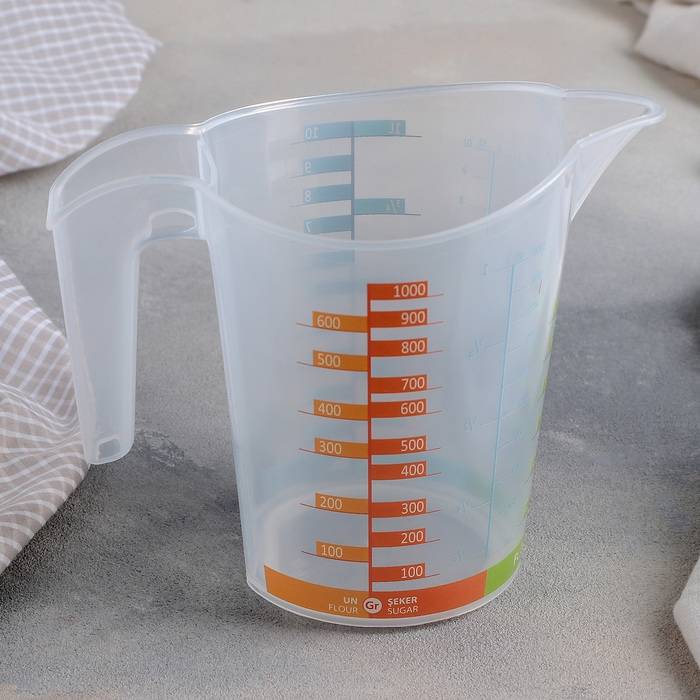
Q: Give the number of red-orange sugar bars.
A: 10